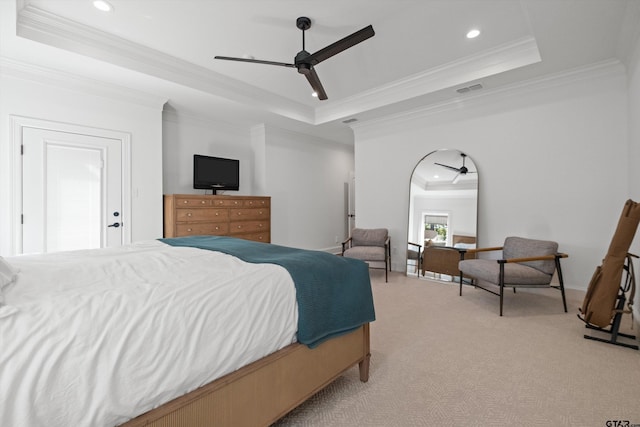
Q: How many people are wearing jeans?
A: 0